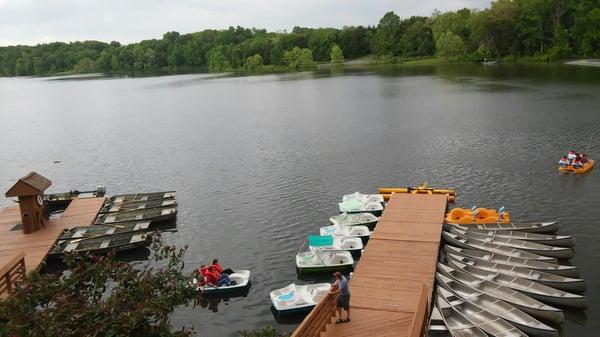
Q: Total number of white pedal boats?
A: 8